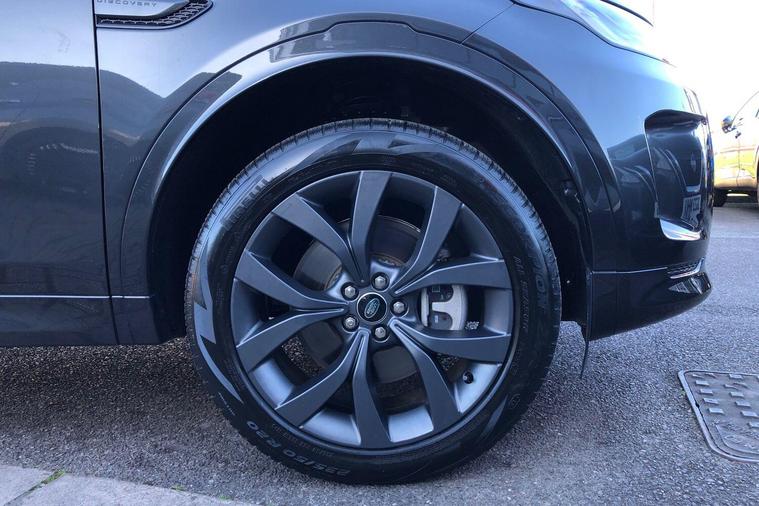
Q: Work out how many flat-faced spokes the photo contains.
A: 10